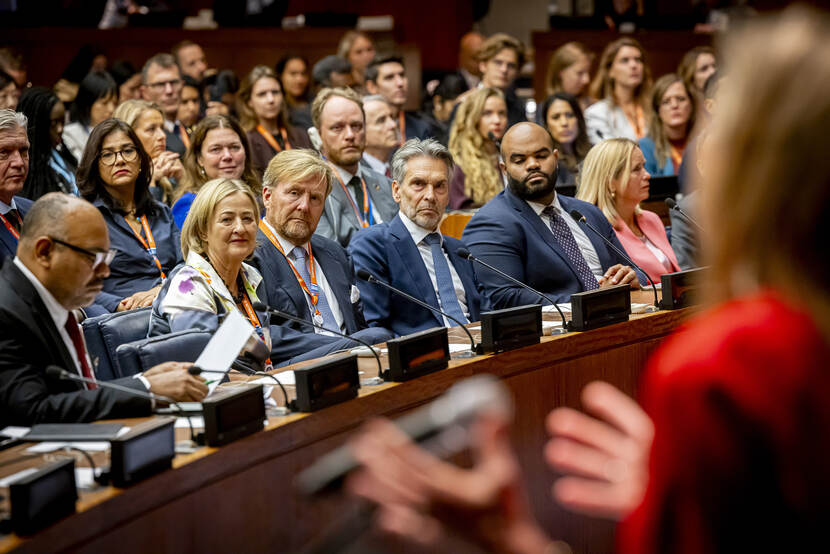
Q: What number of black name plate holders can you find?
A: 8